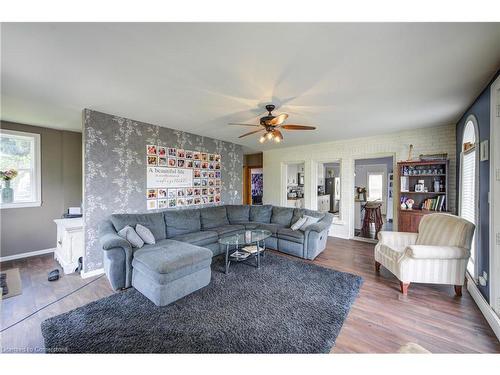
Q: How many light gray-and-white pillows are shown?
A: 4